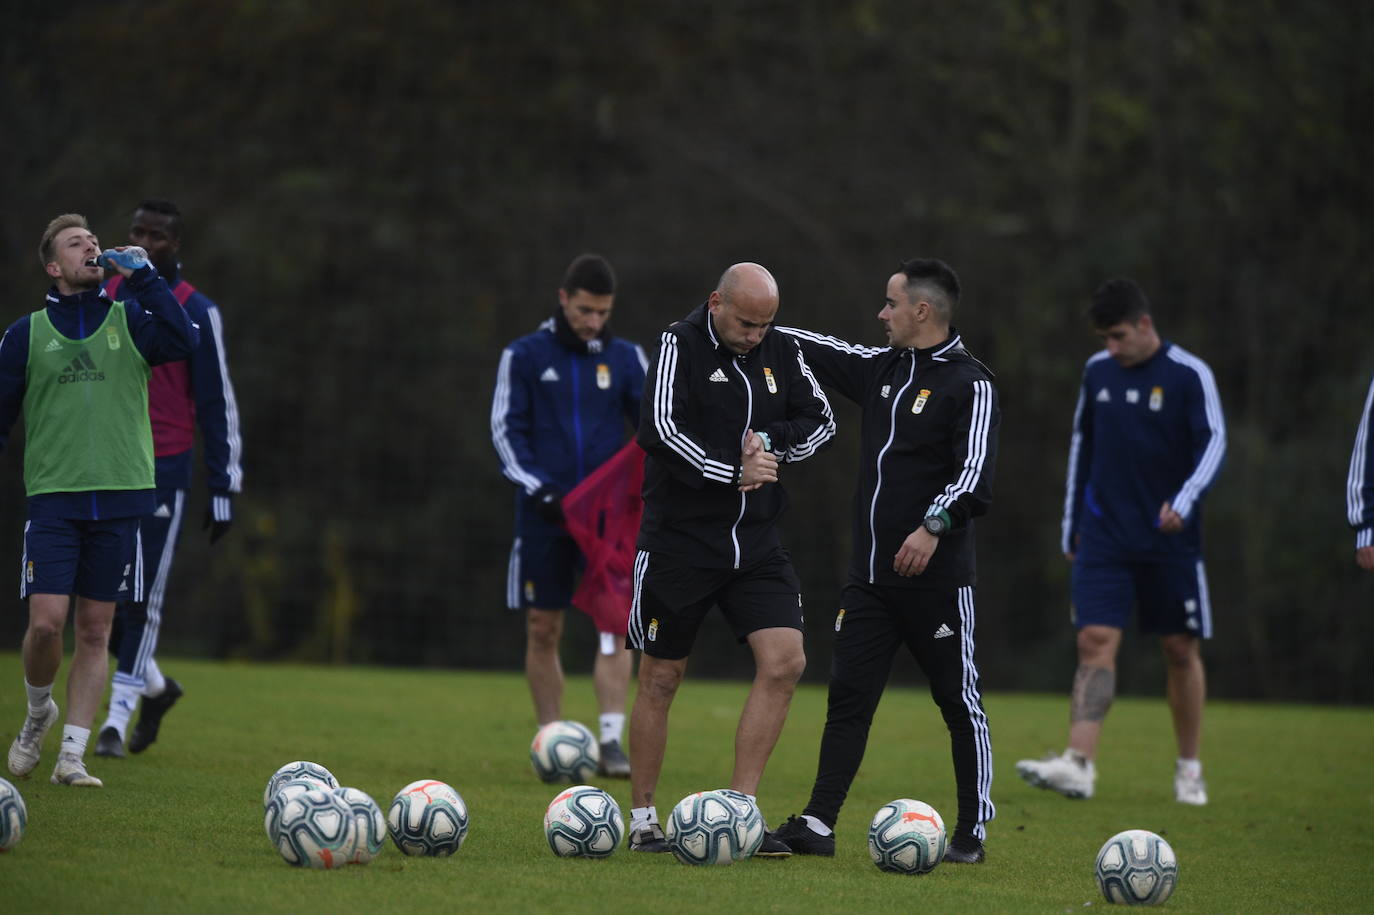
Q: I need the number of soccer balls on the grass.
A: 12